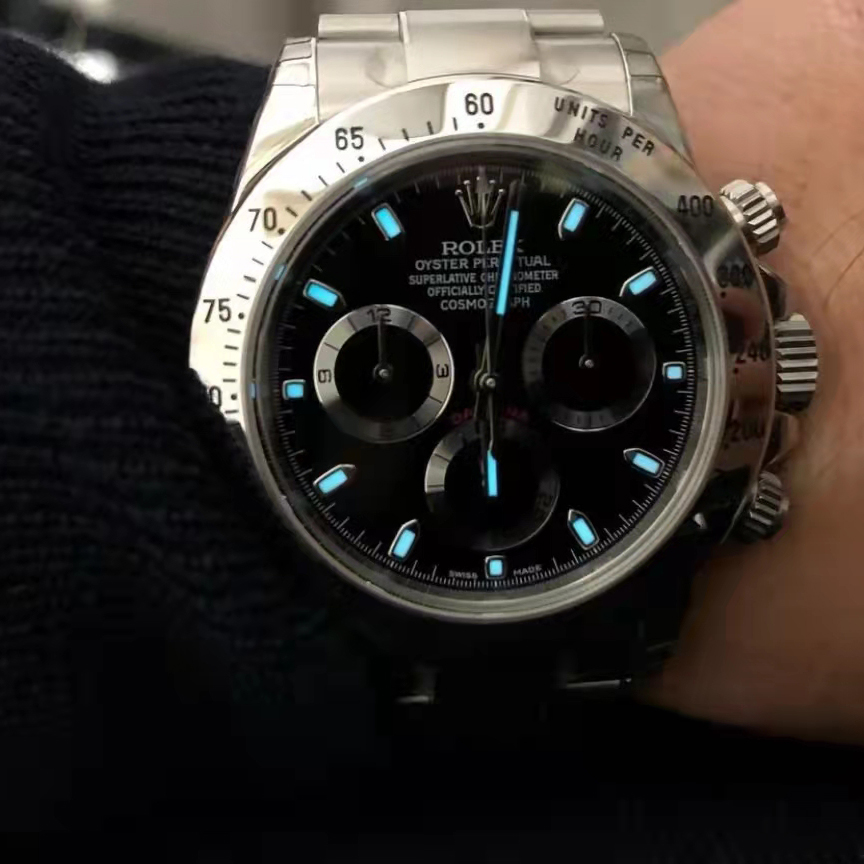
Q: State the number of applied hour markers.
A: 11